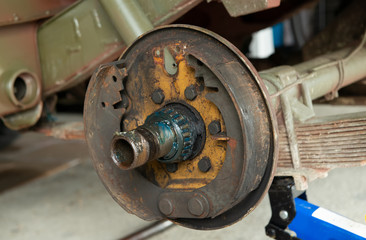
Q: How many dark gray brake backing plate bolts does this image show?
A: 5